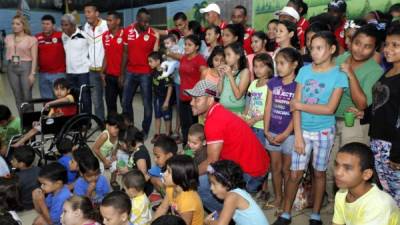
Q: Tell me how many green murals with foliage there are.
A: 1